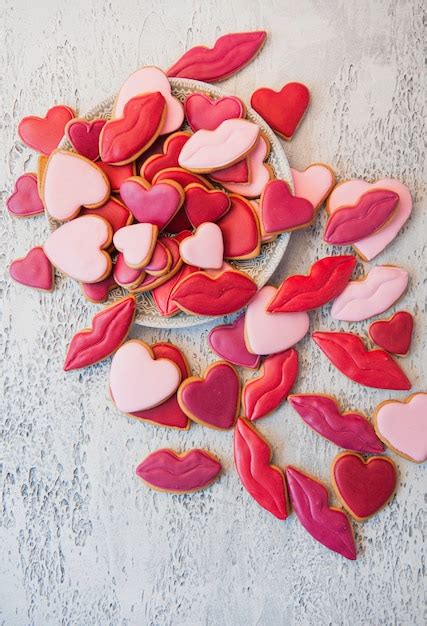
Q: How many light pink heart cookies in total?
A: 11